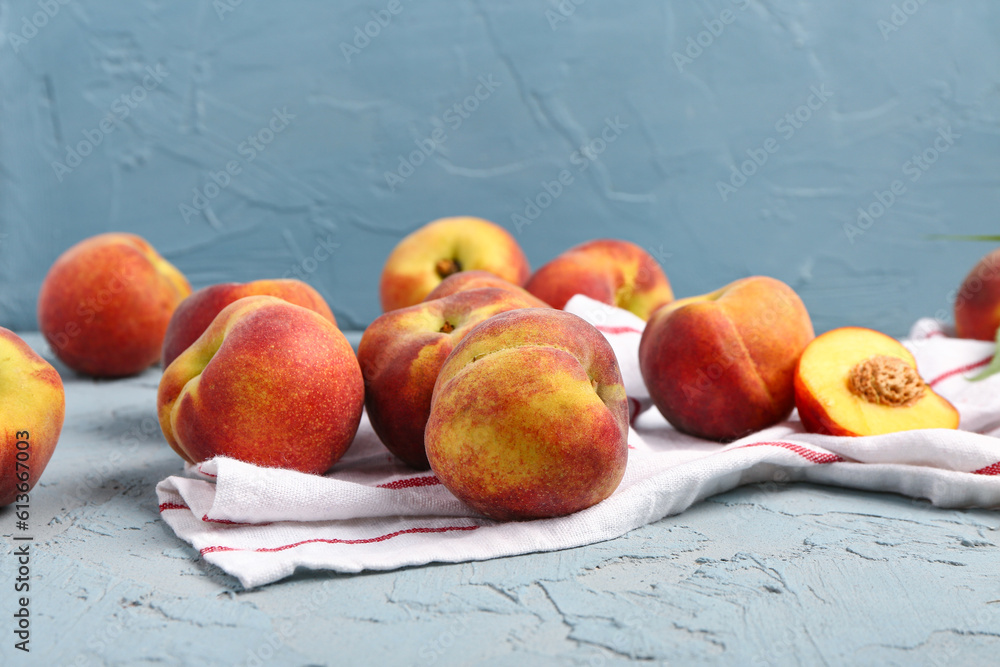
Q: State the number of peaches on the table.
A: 12